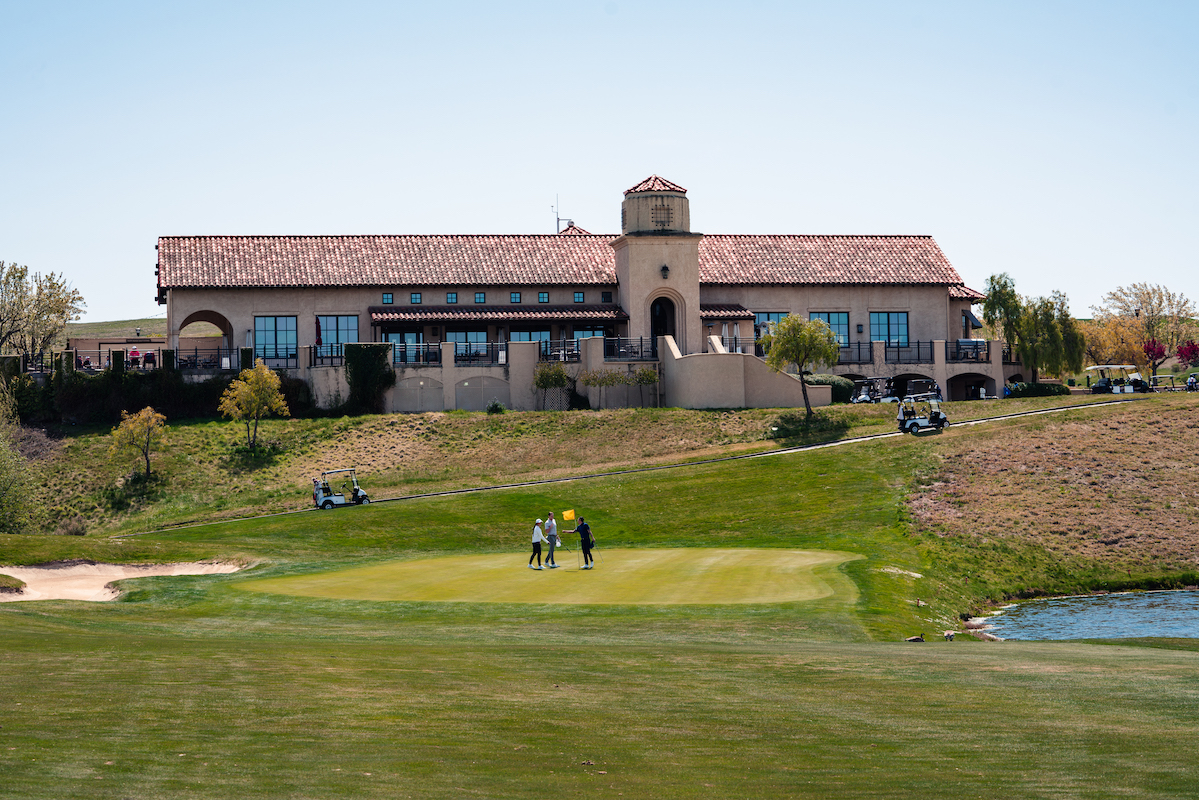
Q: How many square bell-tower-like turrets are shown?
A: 1